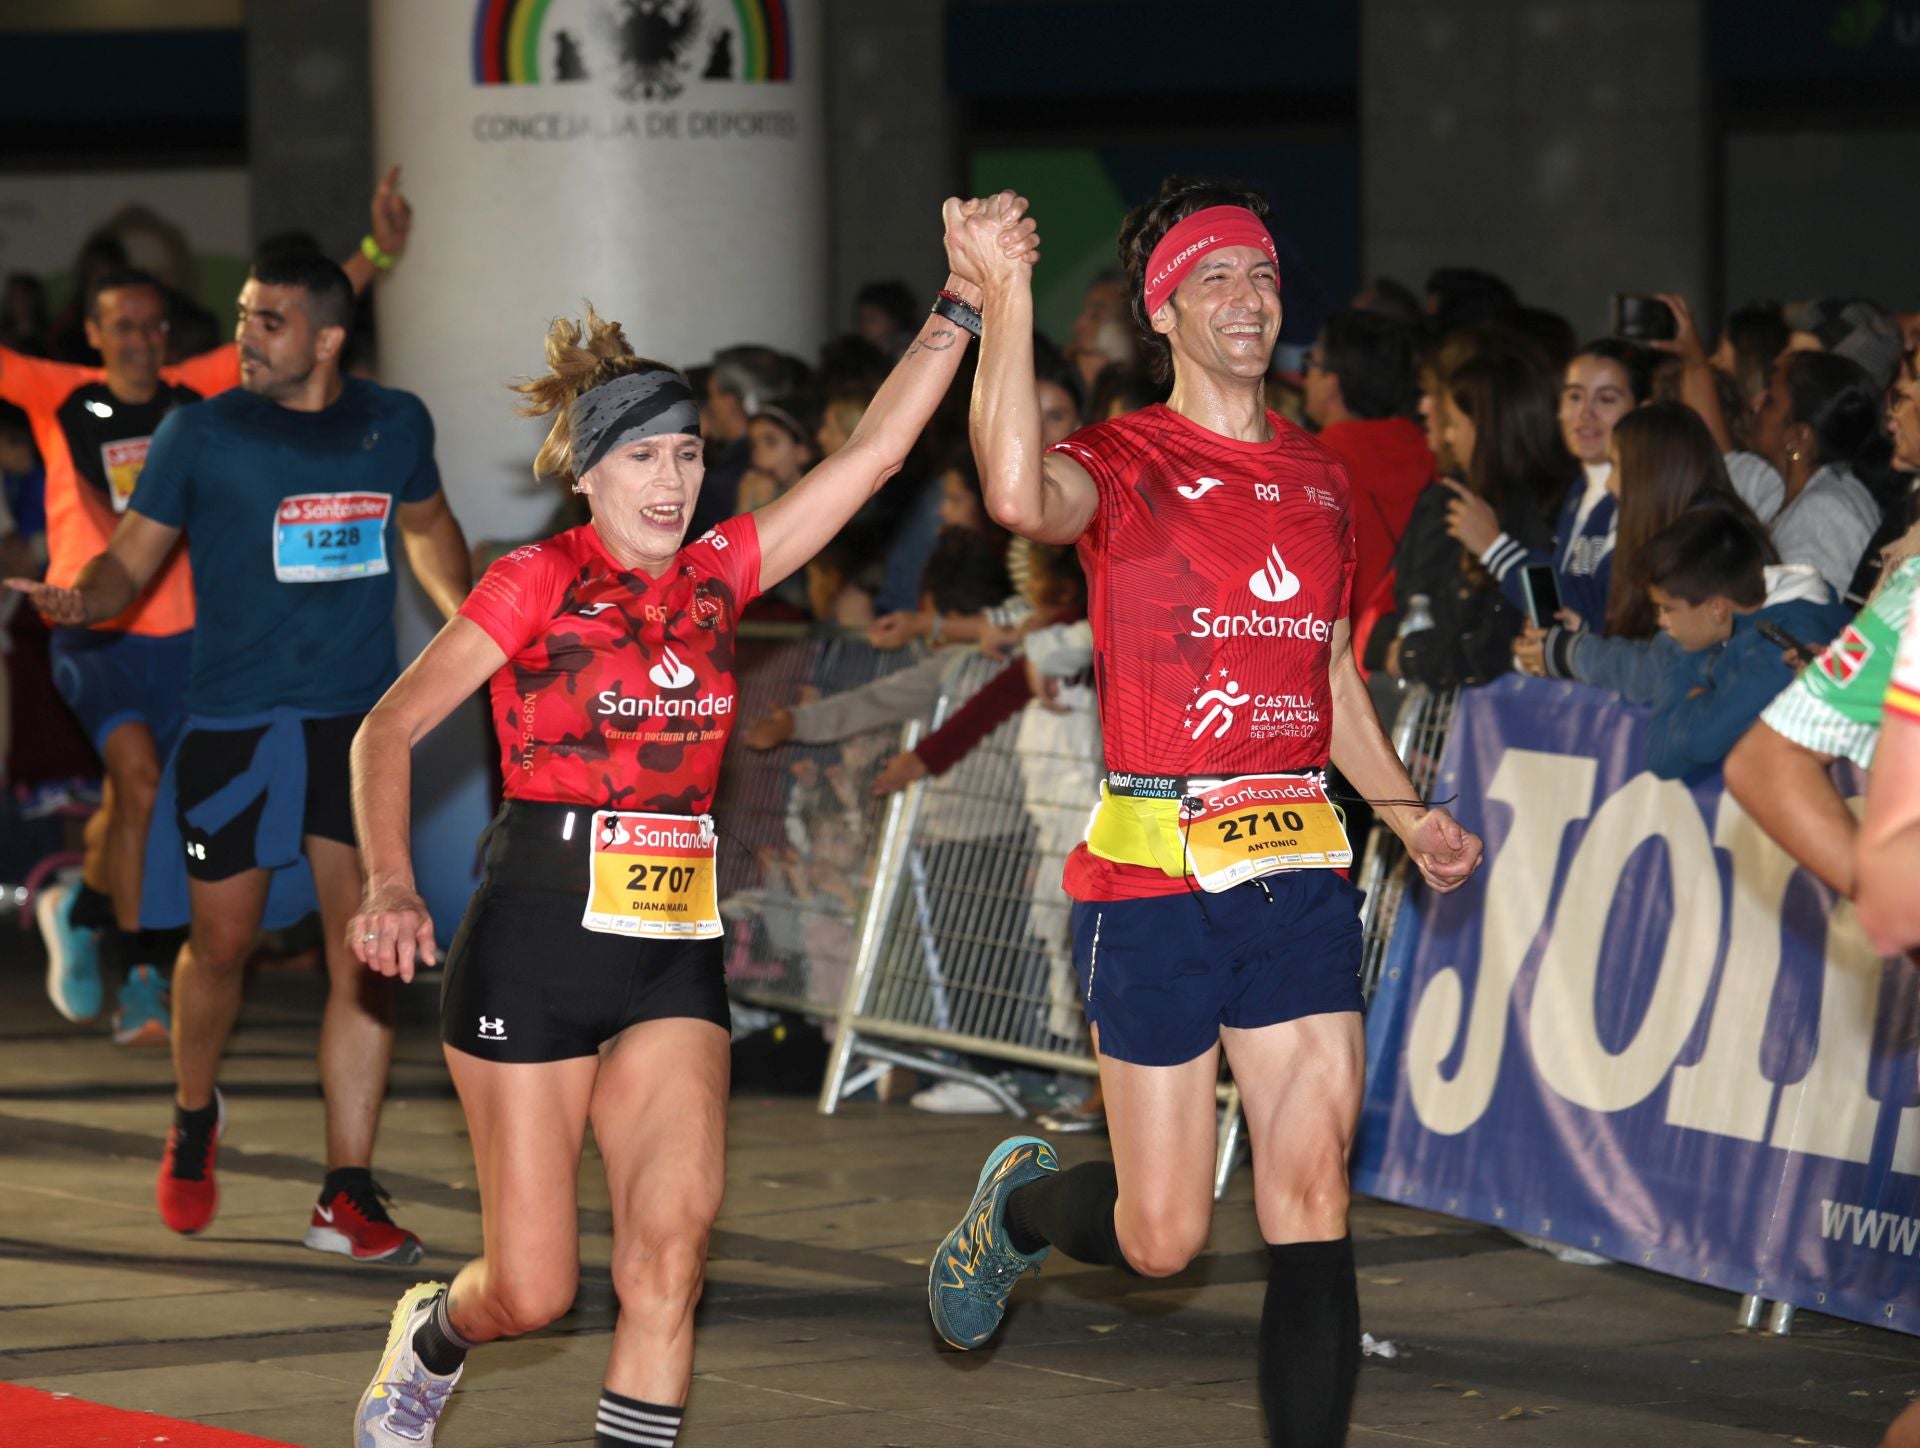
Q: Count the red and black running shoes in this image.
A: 2